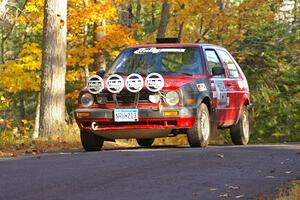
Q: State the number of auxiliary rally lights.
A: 4